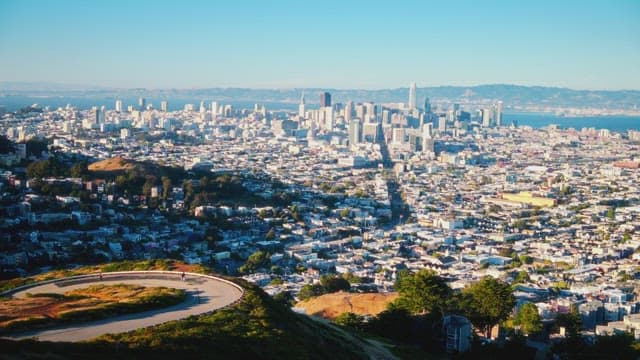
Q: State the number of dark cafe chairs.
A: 0